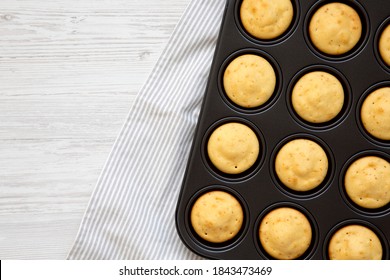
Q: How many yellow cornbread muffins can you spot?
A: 12